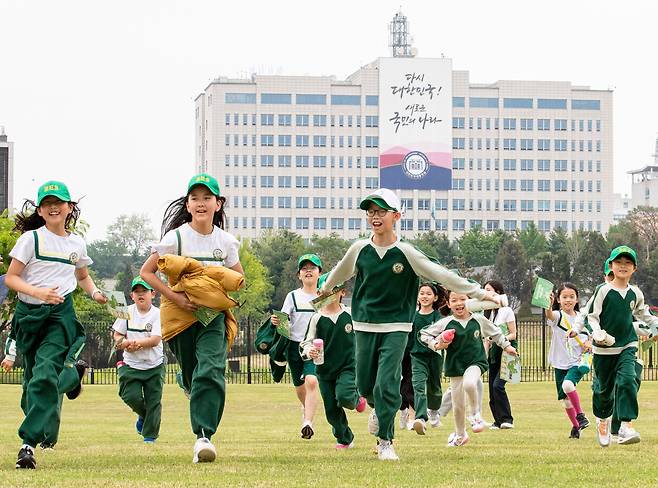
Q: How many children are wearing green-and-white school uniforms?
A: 11